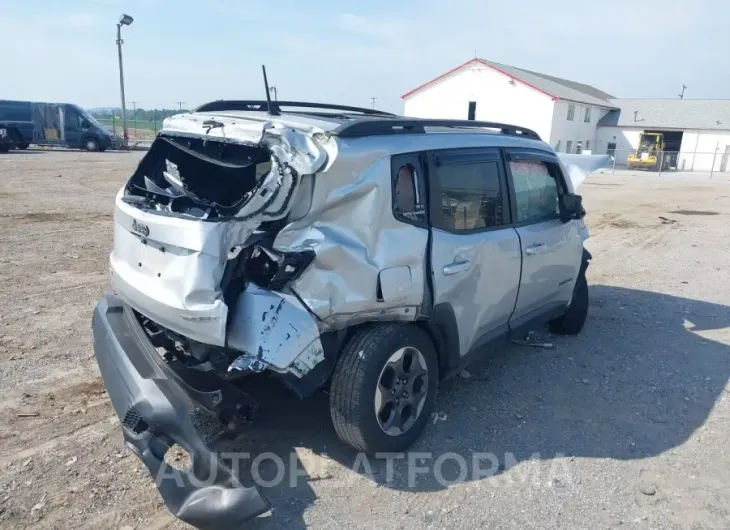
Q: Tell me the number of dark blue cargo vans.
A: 1